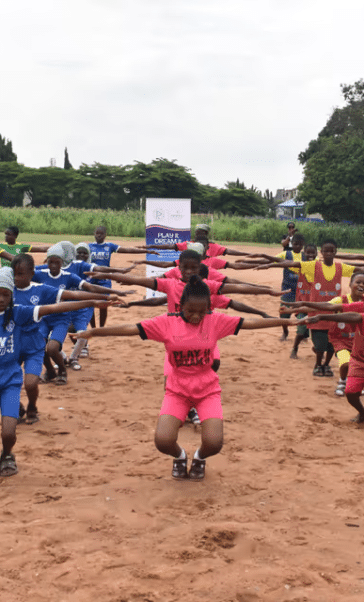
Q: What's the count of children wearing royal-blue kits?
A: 6